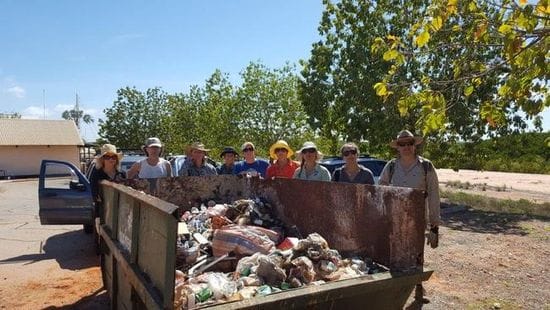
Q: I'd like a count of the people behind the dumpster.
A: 9